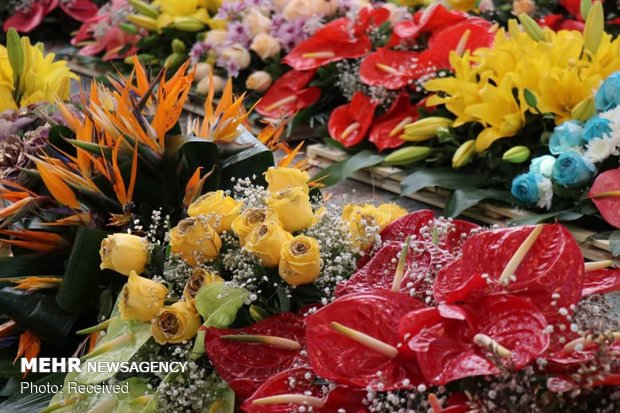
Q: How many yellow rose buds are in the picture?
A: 13